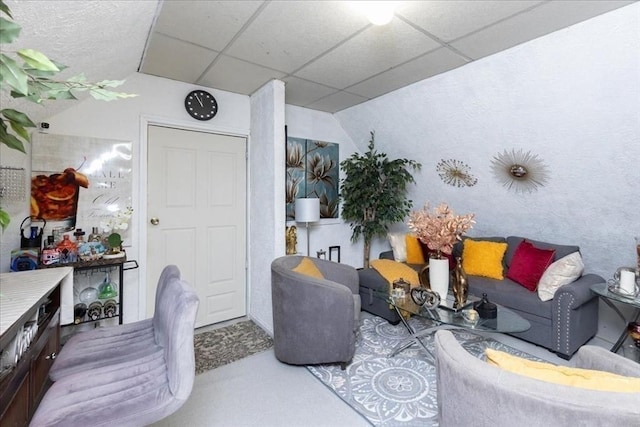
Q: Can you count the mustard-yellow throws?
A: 1